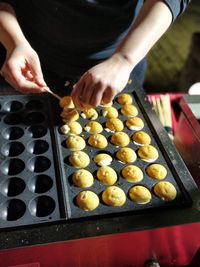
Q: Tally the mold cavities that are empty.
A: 14